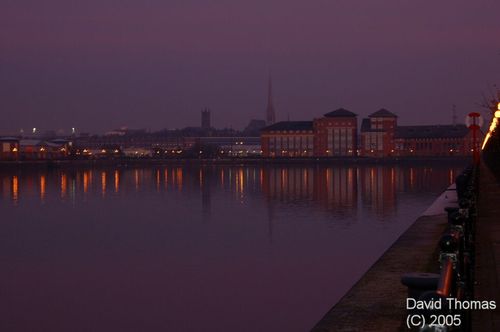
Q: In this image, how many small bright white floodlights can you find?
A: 2